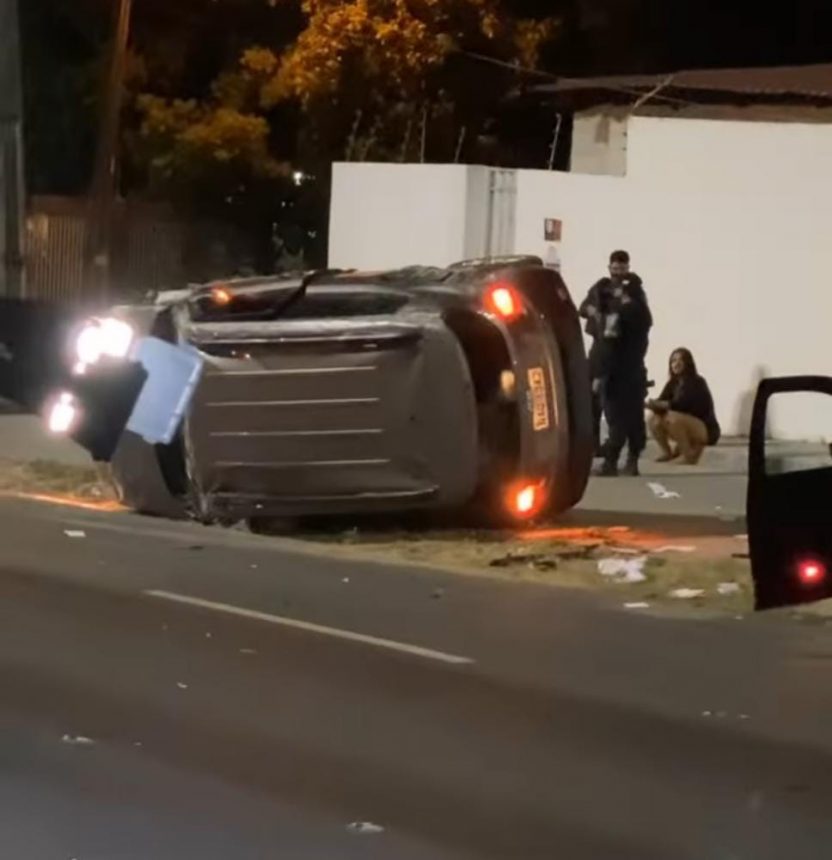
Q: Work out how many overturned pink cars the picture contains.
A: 0